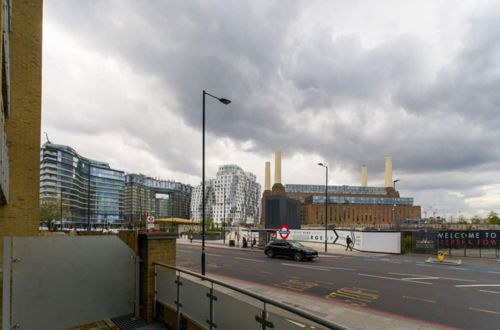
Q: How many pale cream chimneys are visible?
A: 4